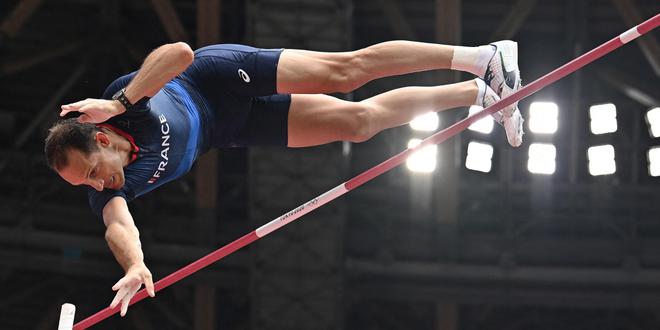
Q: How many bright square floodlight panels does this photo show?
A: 10